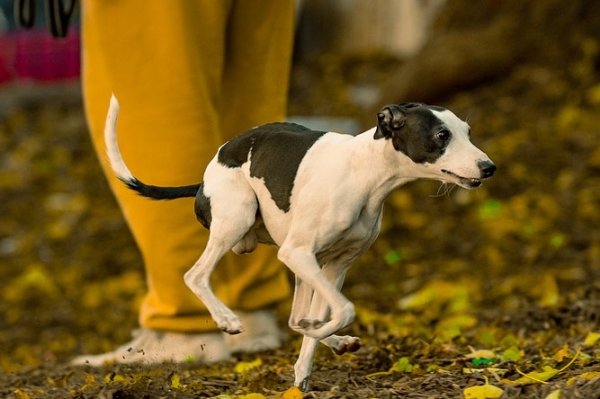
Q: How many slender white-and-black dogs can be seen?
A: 1